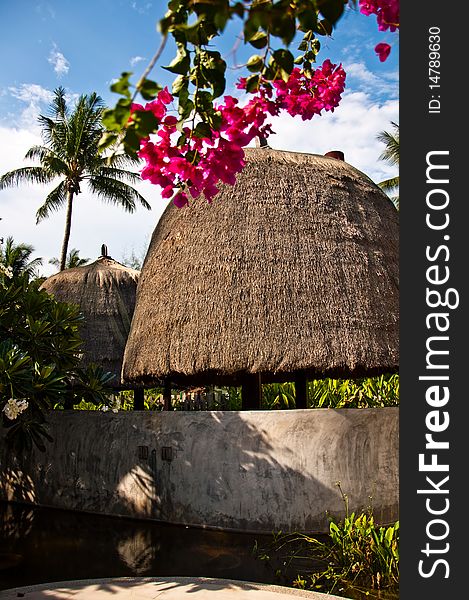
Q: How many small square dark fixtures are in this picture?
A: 2